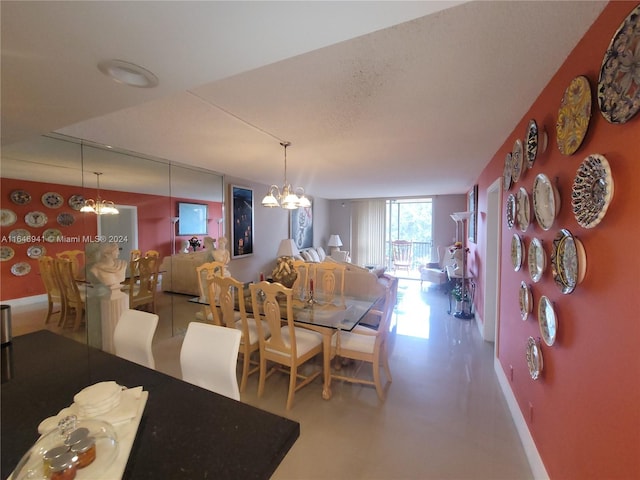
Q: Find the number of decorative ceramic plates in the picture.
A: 15